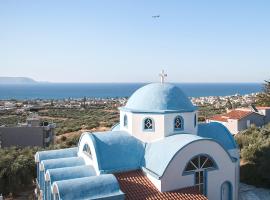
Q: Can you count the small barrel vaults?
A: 4